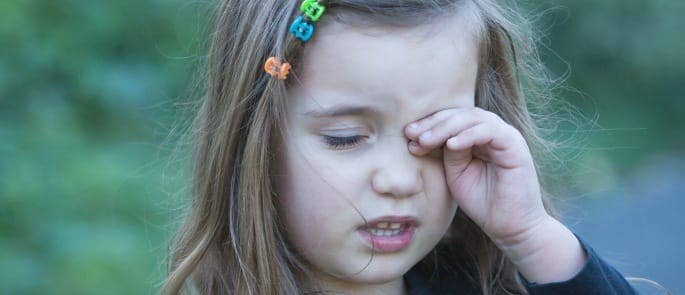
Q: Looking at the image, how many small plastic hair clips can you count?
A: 3